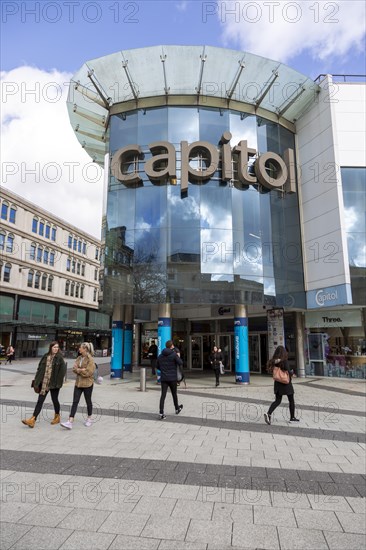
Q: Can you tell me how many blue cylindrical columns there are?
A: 4